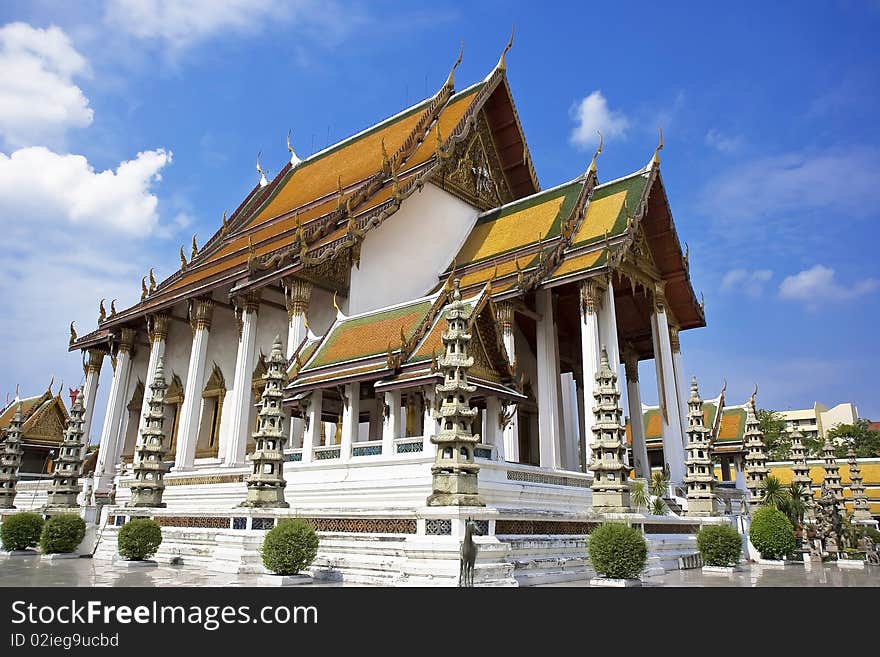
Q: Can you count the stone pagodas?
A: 11